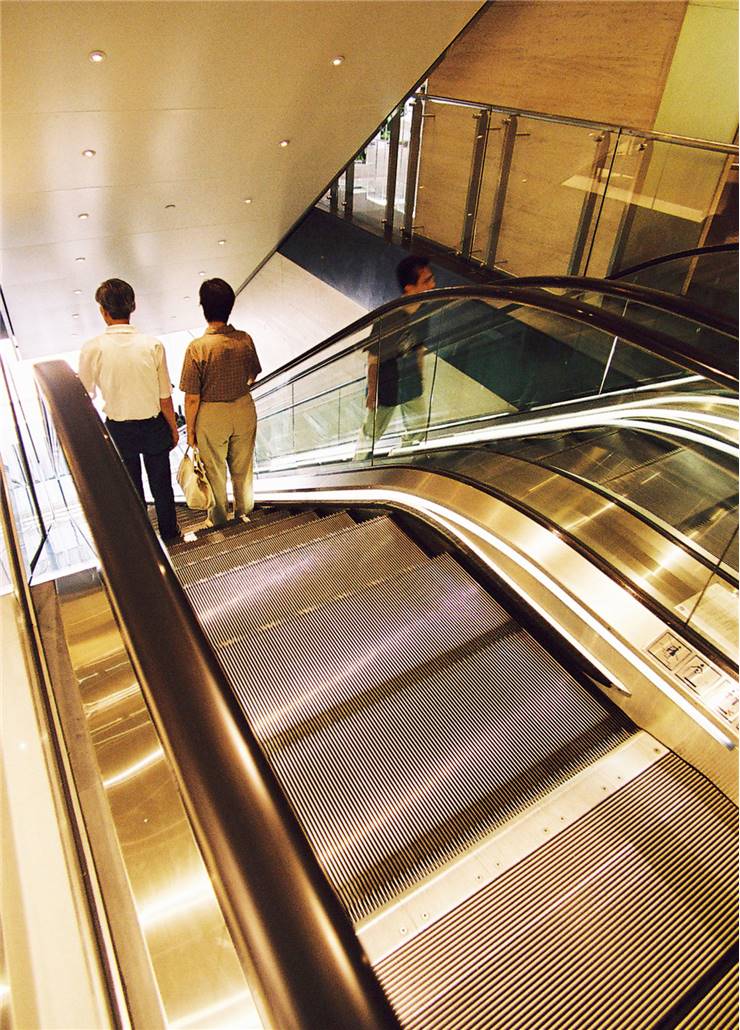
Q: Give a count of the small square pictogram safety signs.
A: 3